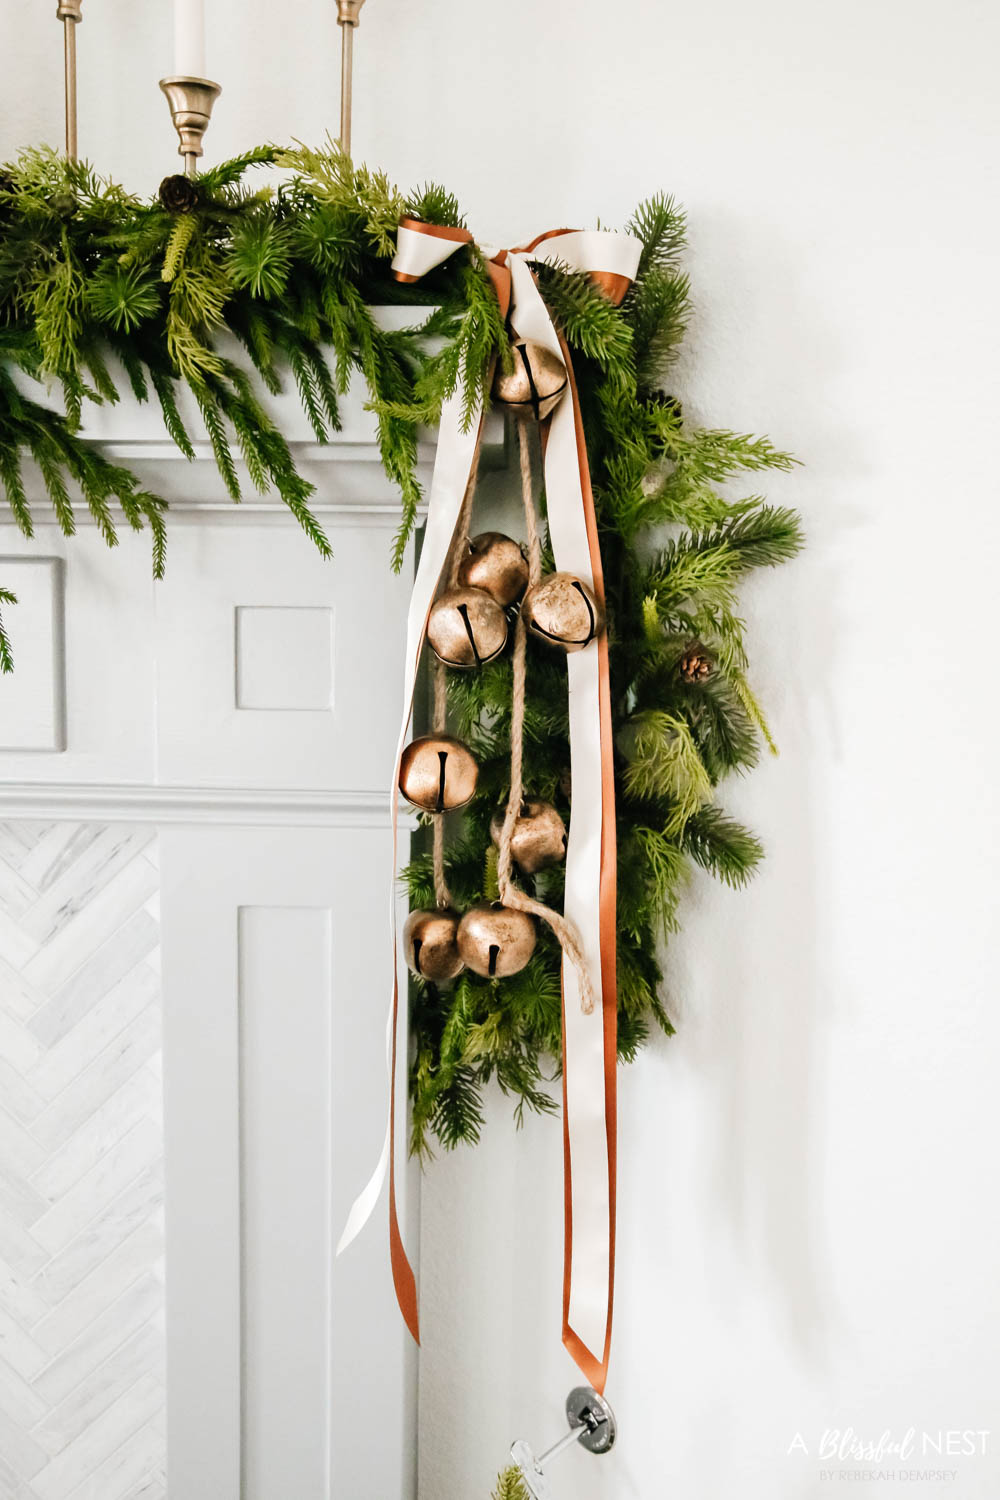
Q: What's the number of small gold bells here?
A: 8